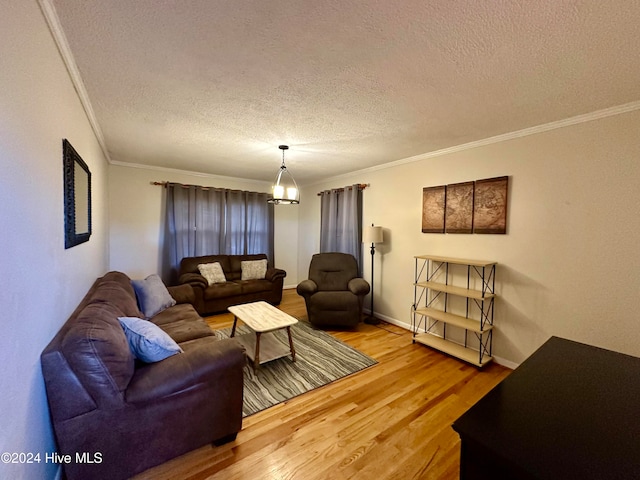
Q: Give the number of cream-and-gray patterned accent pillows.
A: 2